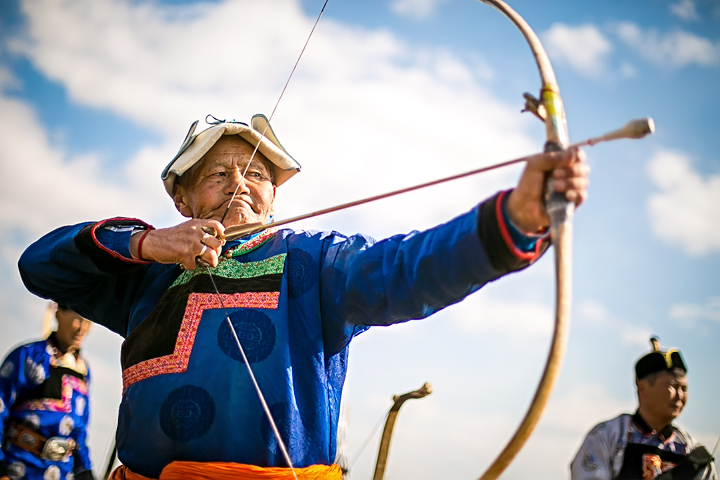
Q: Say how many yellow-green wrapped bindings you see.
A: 1